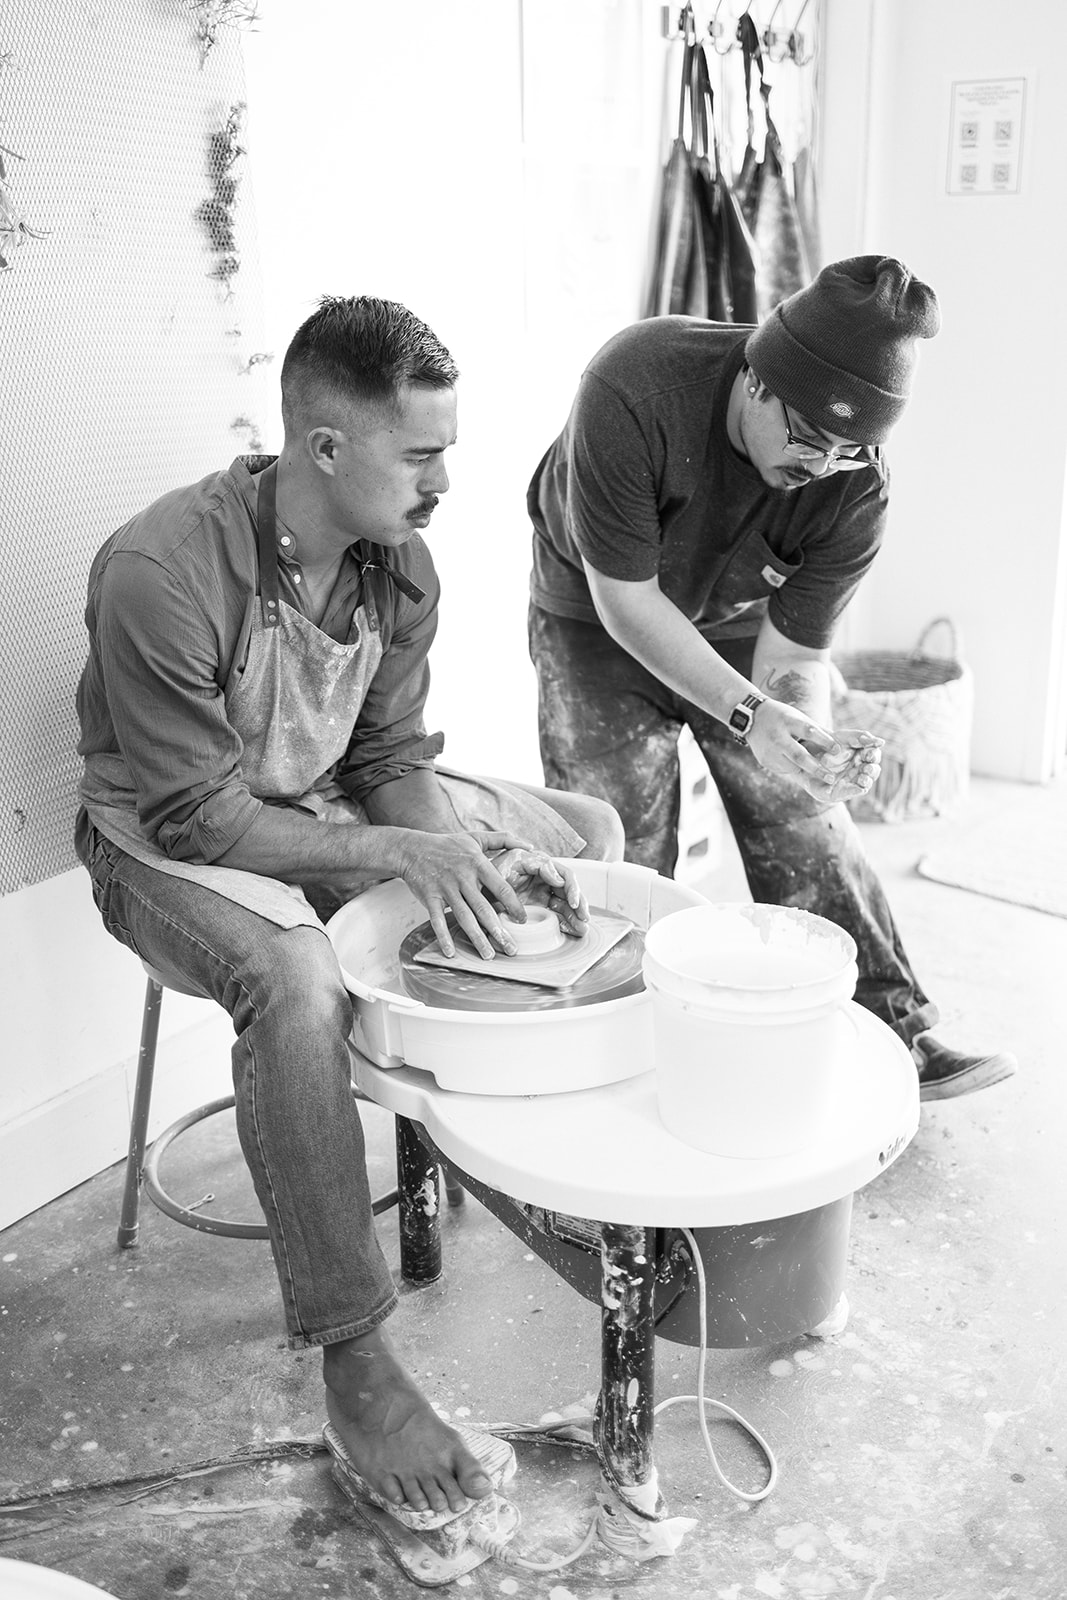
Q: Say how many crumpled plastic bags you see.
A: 1